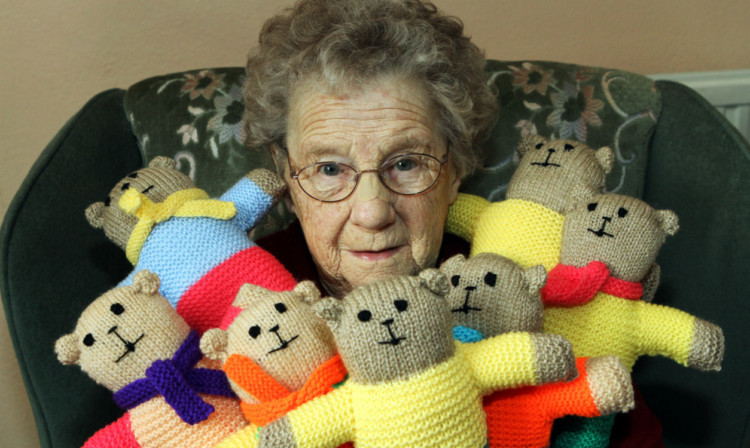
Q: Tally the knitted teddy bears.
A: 7